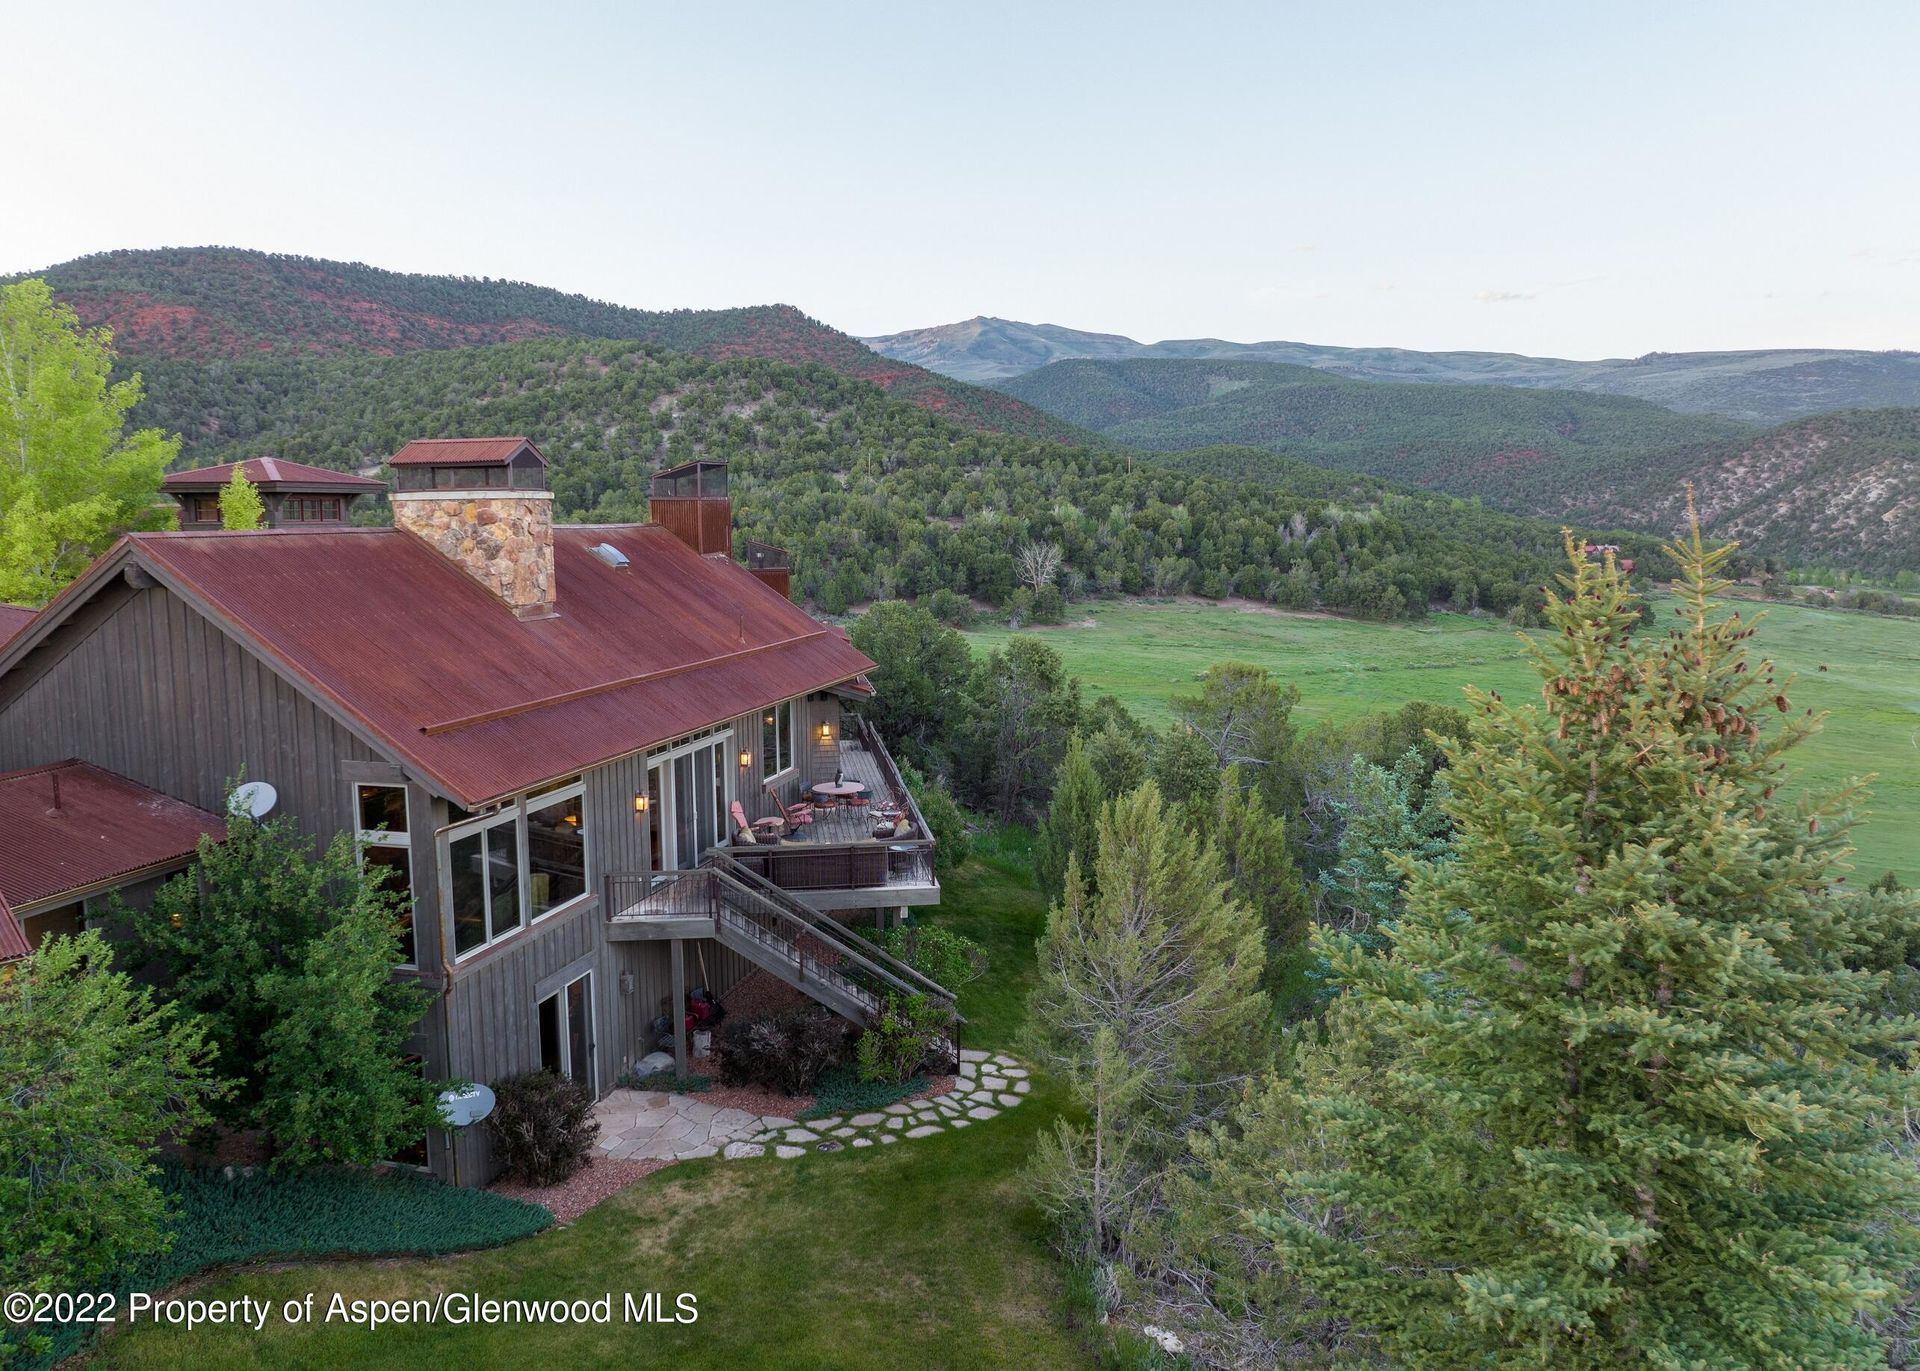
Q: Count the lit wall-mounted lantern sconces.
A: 3